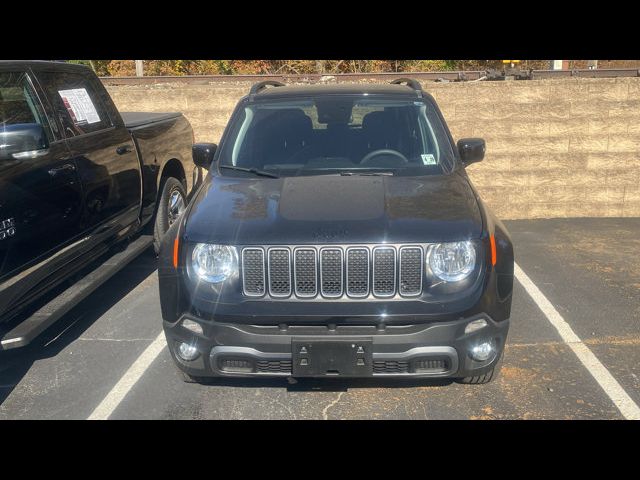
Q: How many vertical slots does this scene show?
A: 7